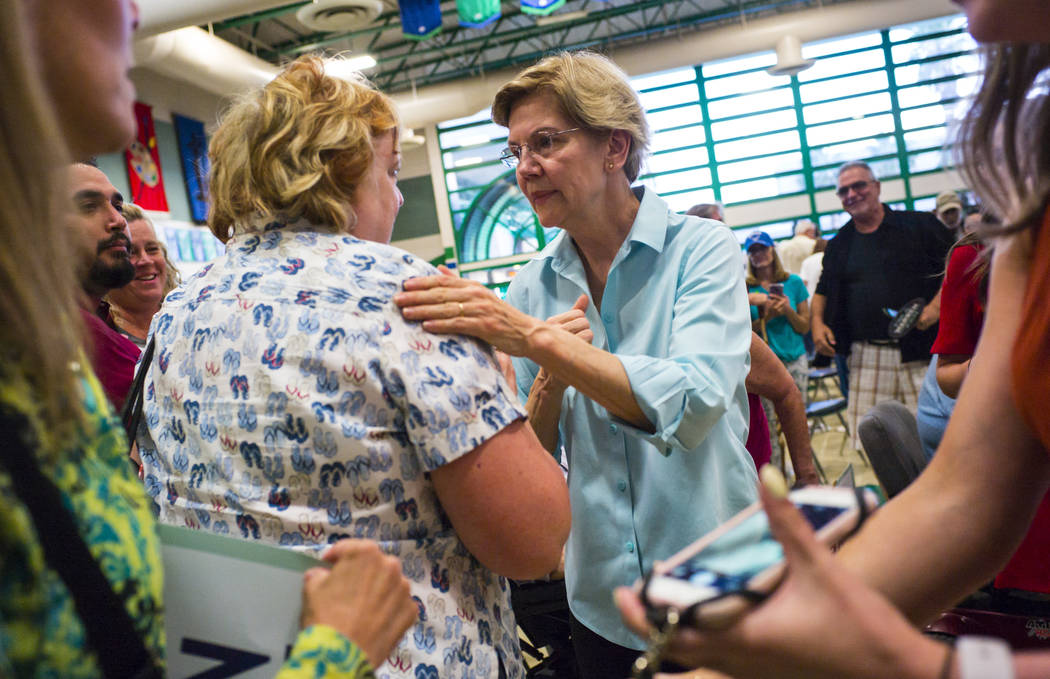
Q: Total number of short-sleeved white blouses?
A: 1